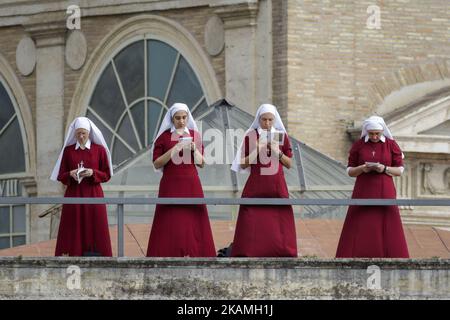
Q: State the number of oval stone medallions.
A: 3